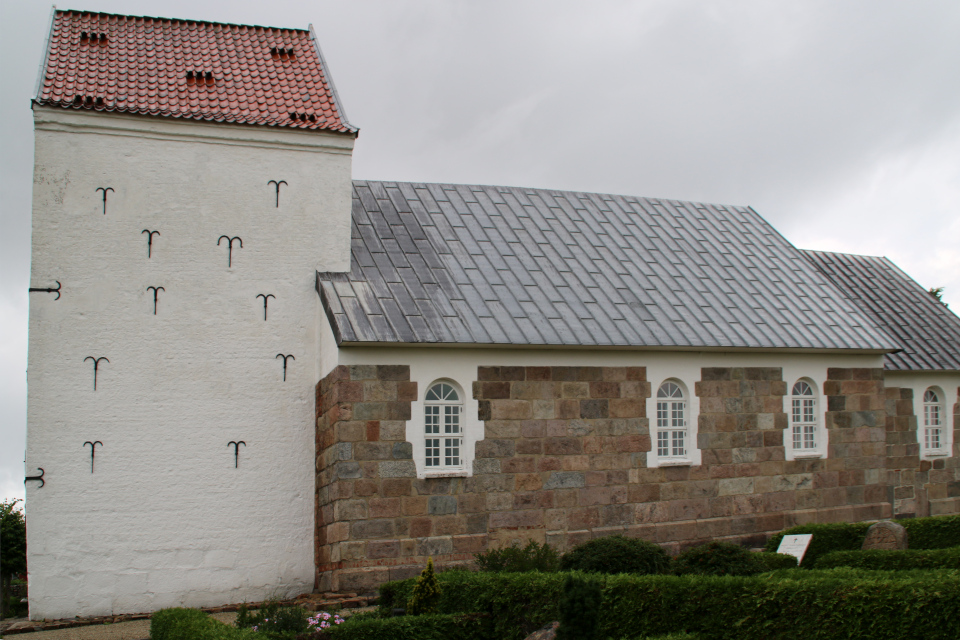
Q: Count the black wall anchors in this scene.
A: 12